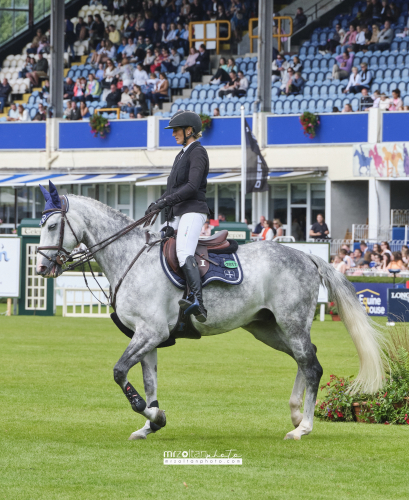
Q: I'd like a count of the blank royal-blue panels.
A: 5